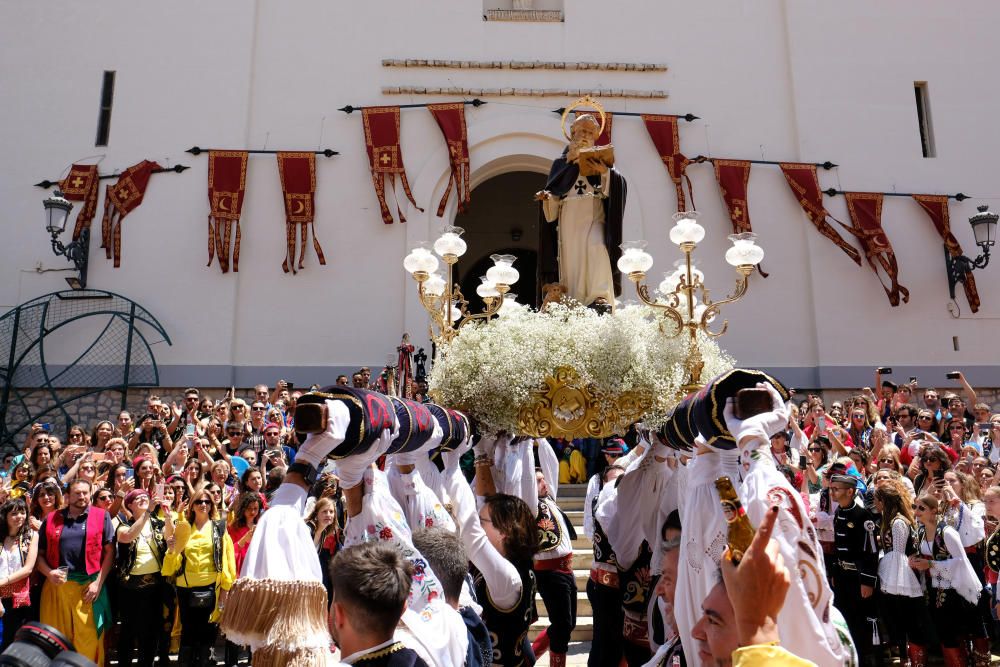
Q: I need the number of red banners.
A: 12